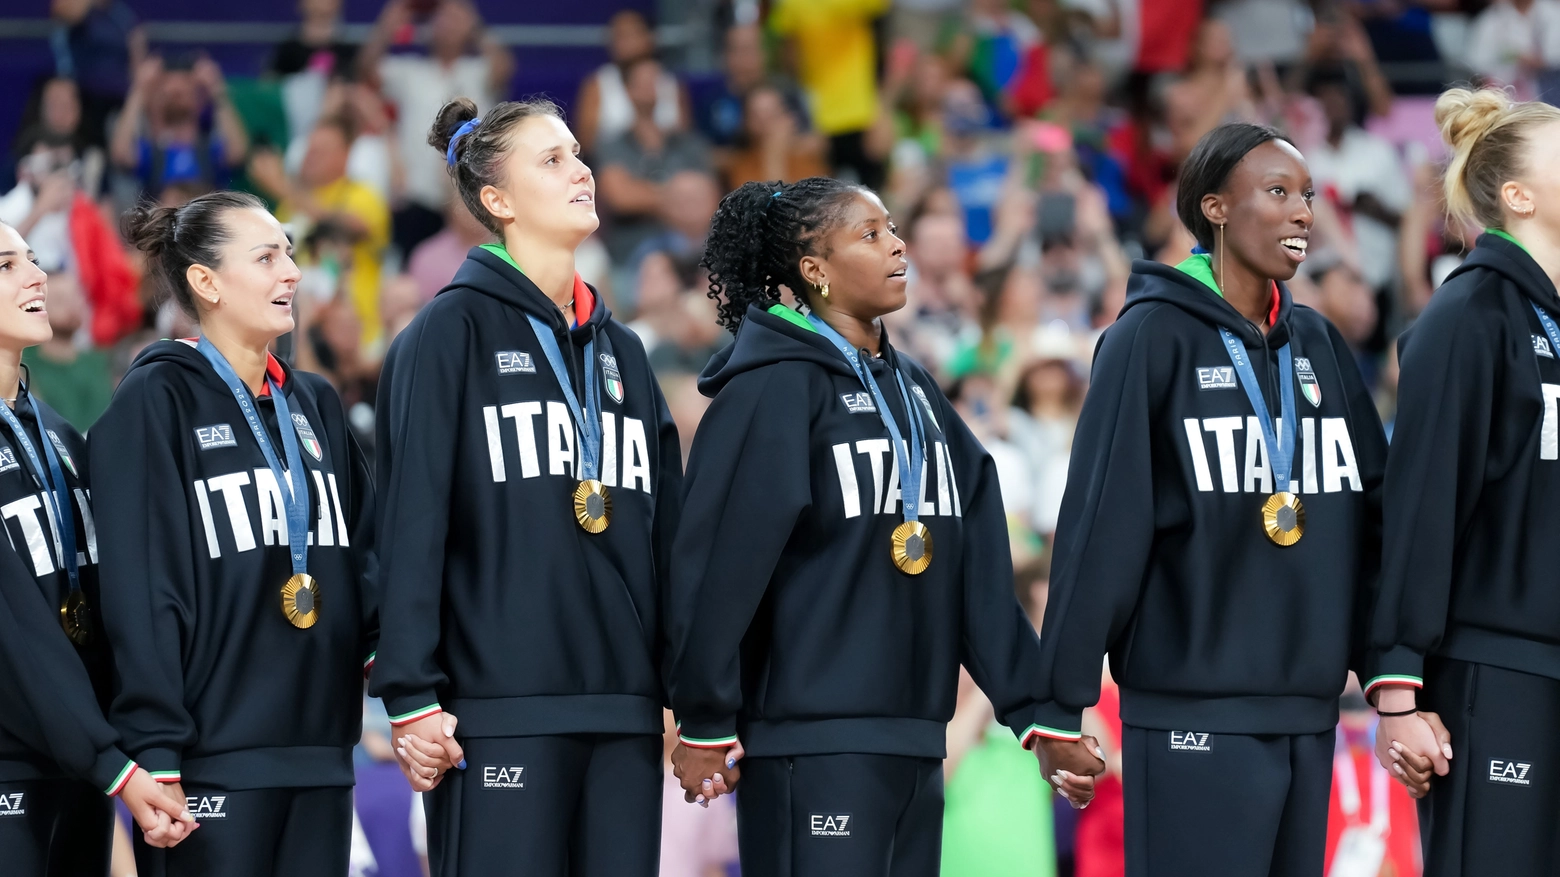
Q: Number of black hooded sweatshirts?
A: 6